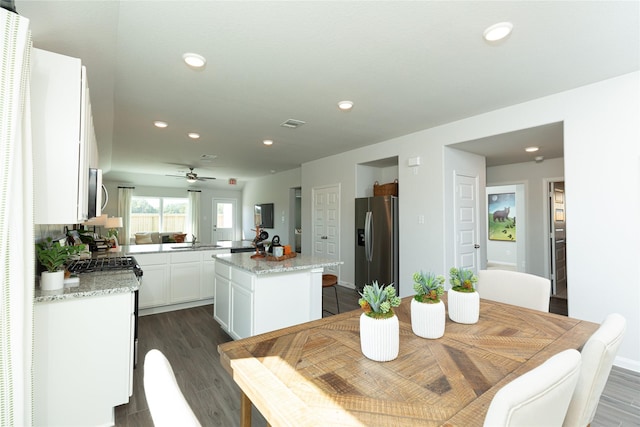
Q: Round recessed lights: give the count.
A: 7